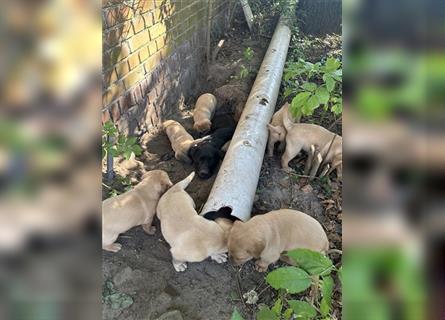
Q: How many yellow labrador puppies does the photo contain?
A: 7